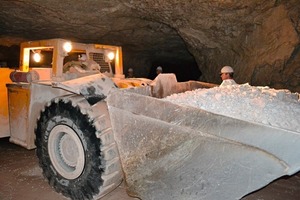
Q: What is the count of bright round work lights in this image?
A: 3